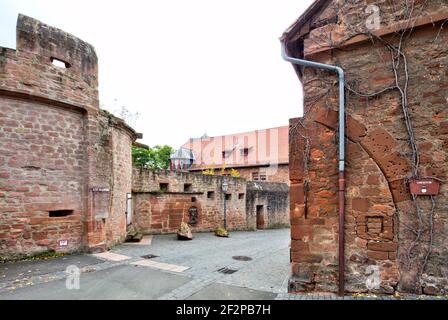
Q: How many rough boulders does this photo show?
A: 3